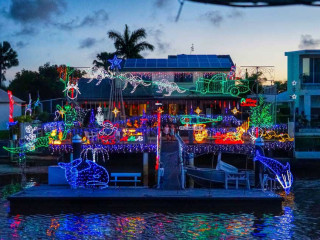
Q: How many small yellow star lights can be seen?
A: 5